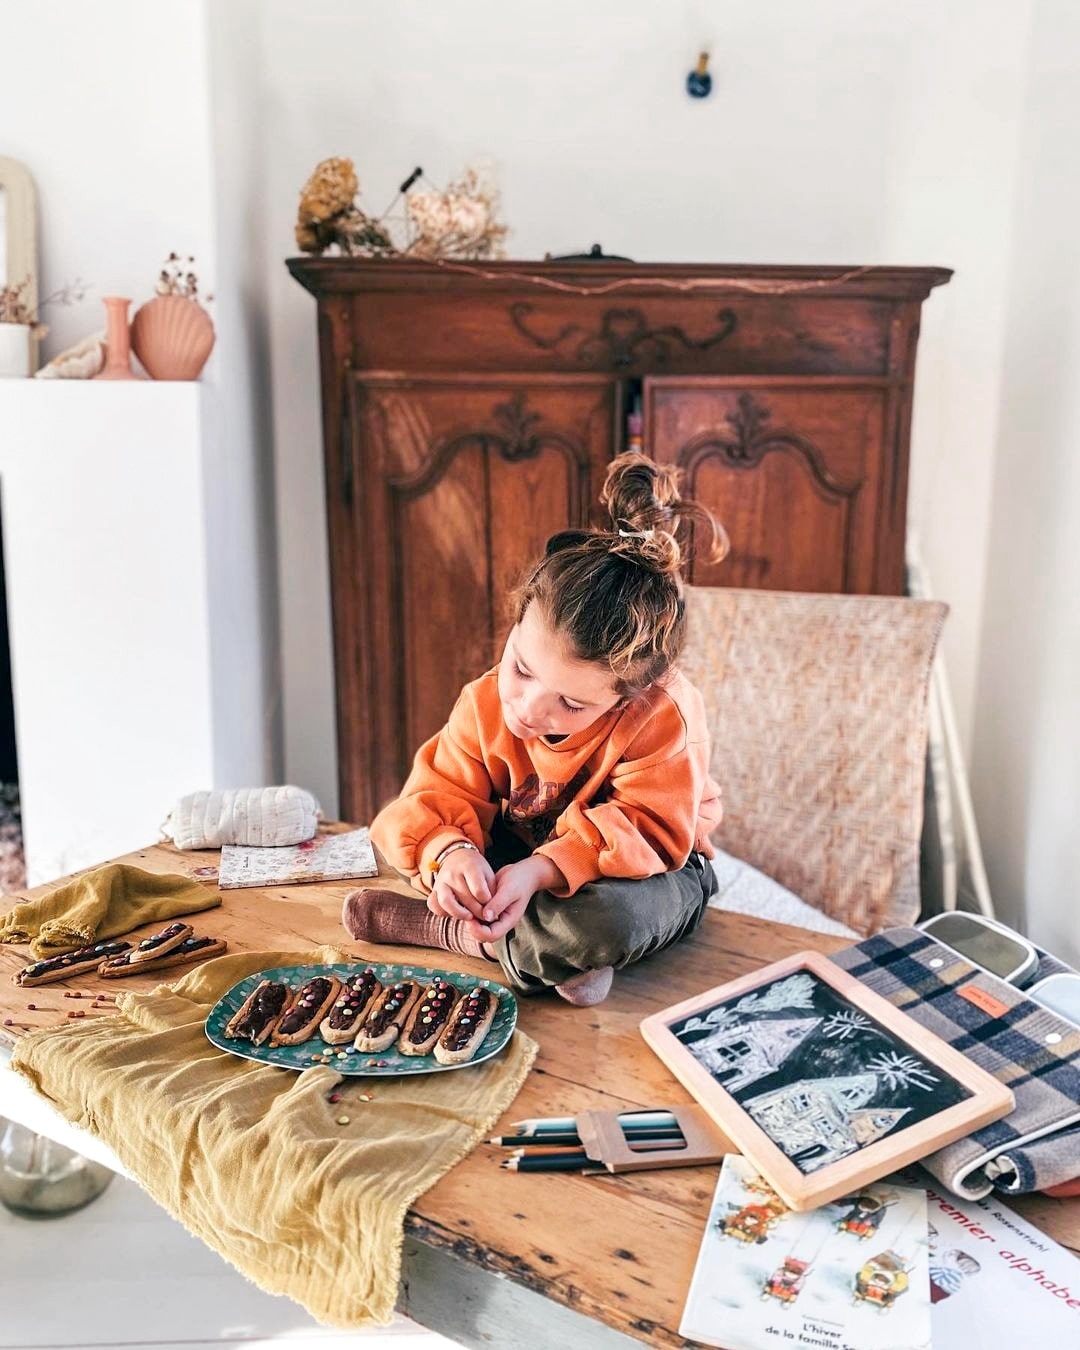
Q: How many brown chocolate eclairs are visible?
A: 9